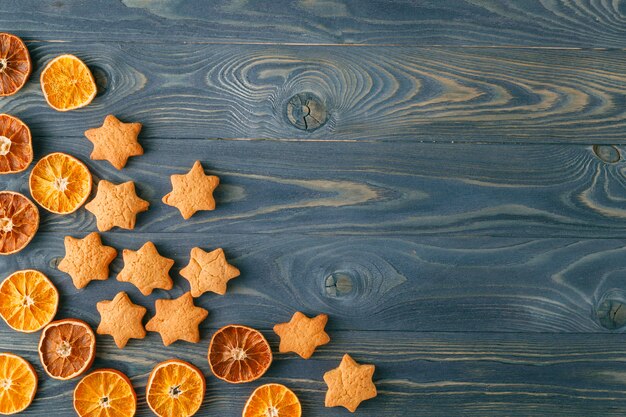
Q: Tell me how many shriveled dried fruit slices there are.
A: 12